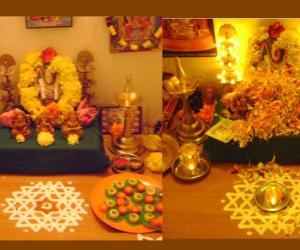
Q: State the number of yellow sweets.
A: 10